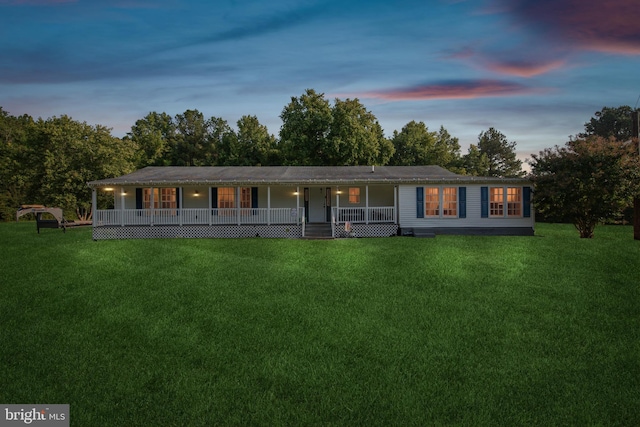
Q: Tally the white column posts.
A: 11